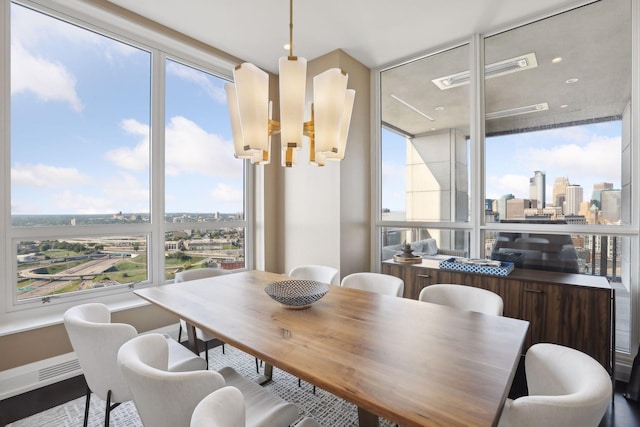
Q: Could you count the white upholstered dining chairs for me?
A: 8